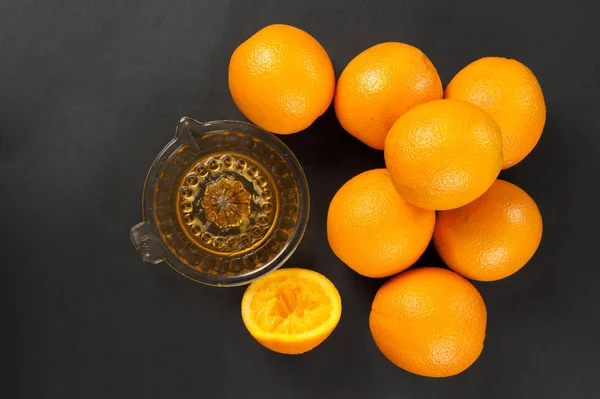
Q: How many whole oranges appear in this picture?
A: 7